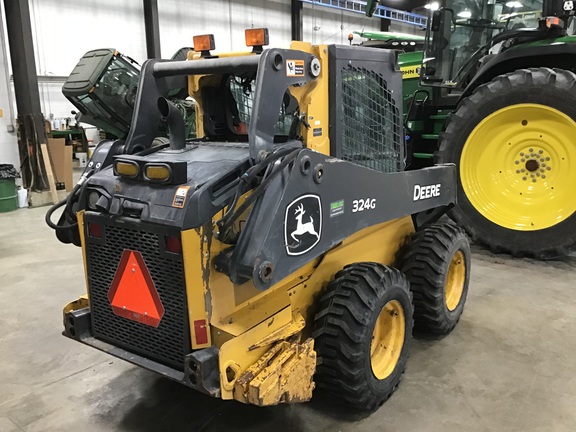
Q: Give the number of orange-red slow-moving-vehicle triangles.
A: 1